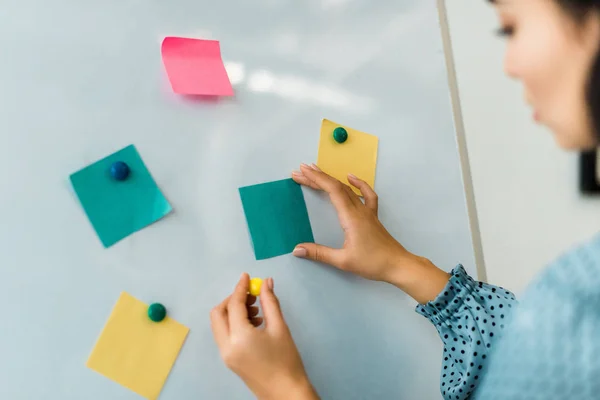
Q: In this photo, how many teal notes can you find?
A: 2